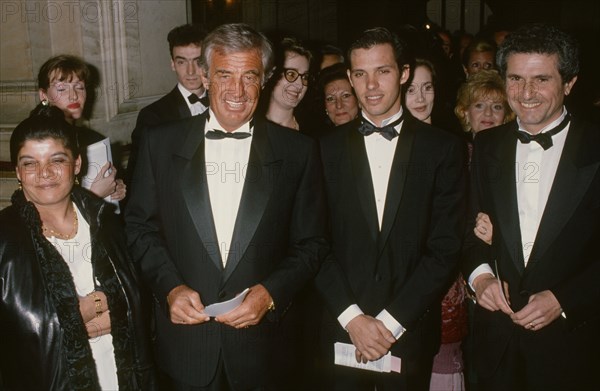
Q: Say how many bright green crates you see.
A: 0